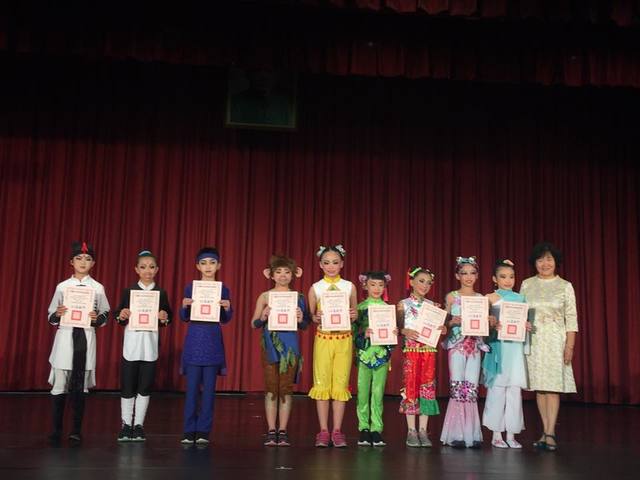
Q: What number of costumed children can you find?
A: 9